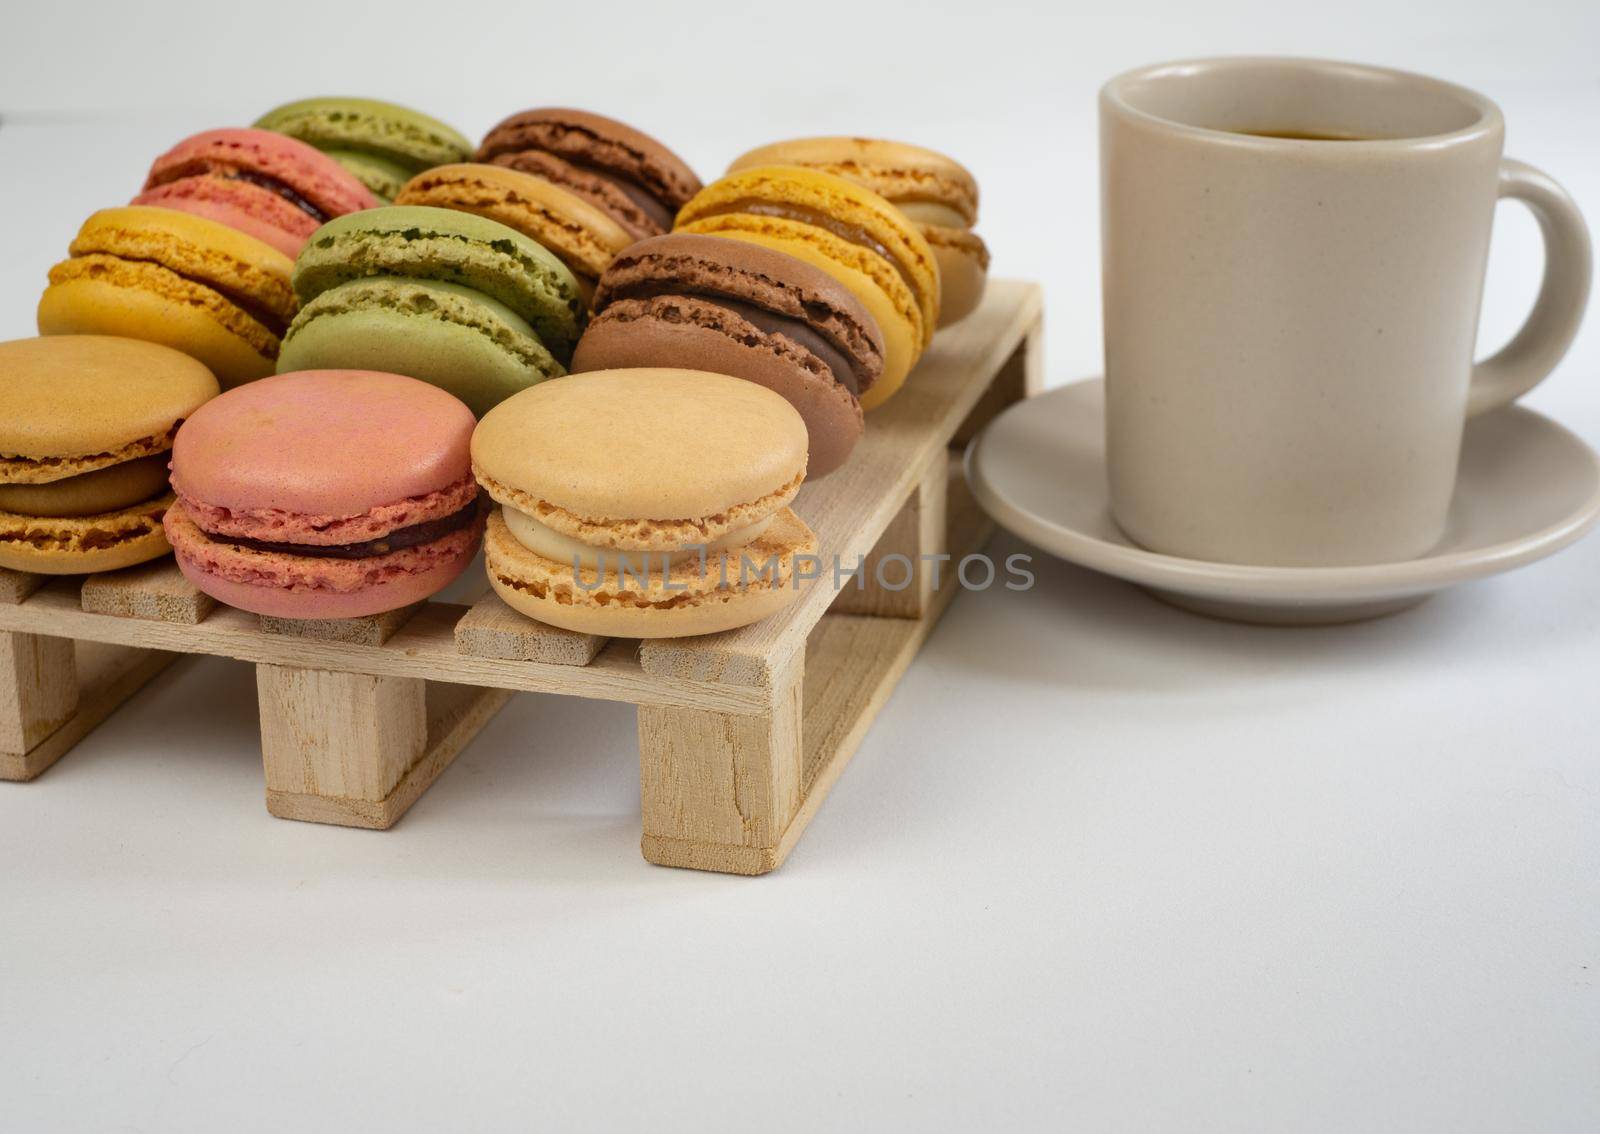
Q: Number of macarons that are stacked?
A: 12